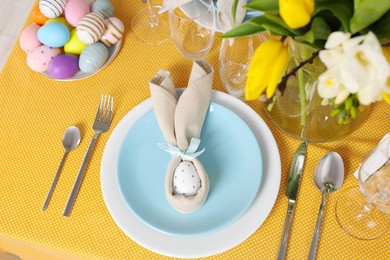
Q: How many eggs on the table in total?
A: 14